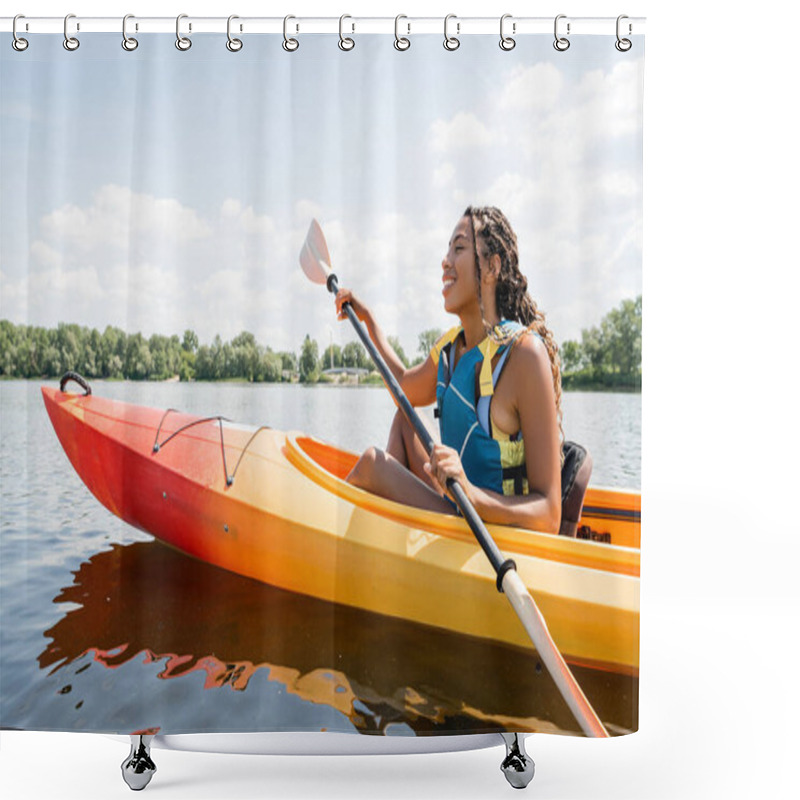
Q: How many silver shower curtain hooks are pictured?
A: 12